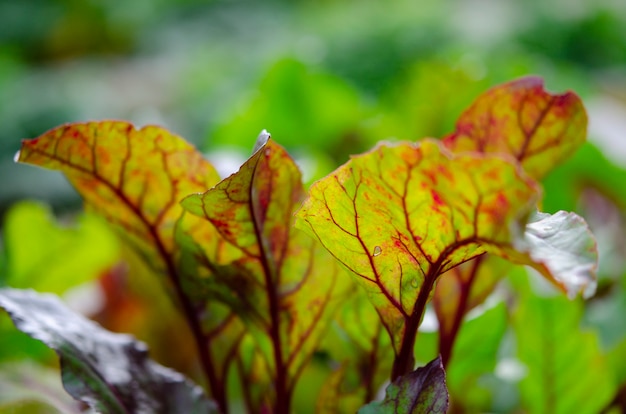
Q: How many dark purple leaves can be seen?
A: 2